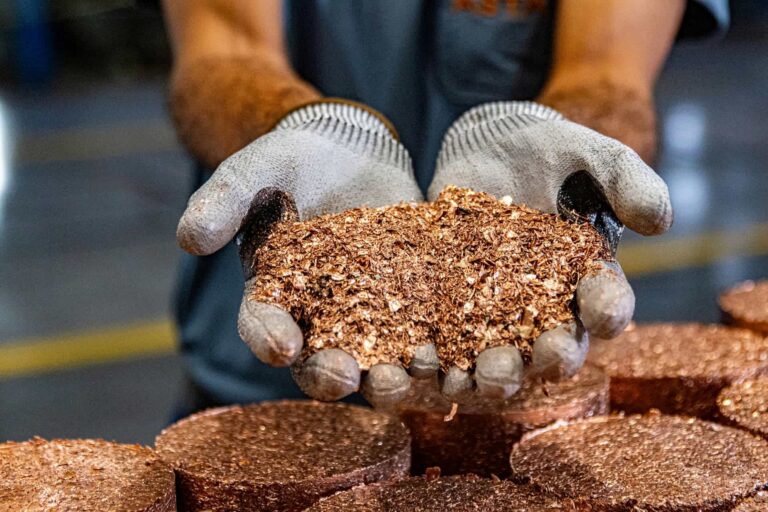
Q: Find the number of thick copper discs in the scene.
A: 9